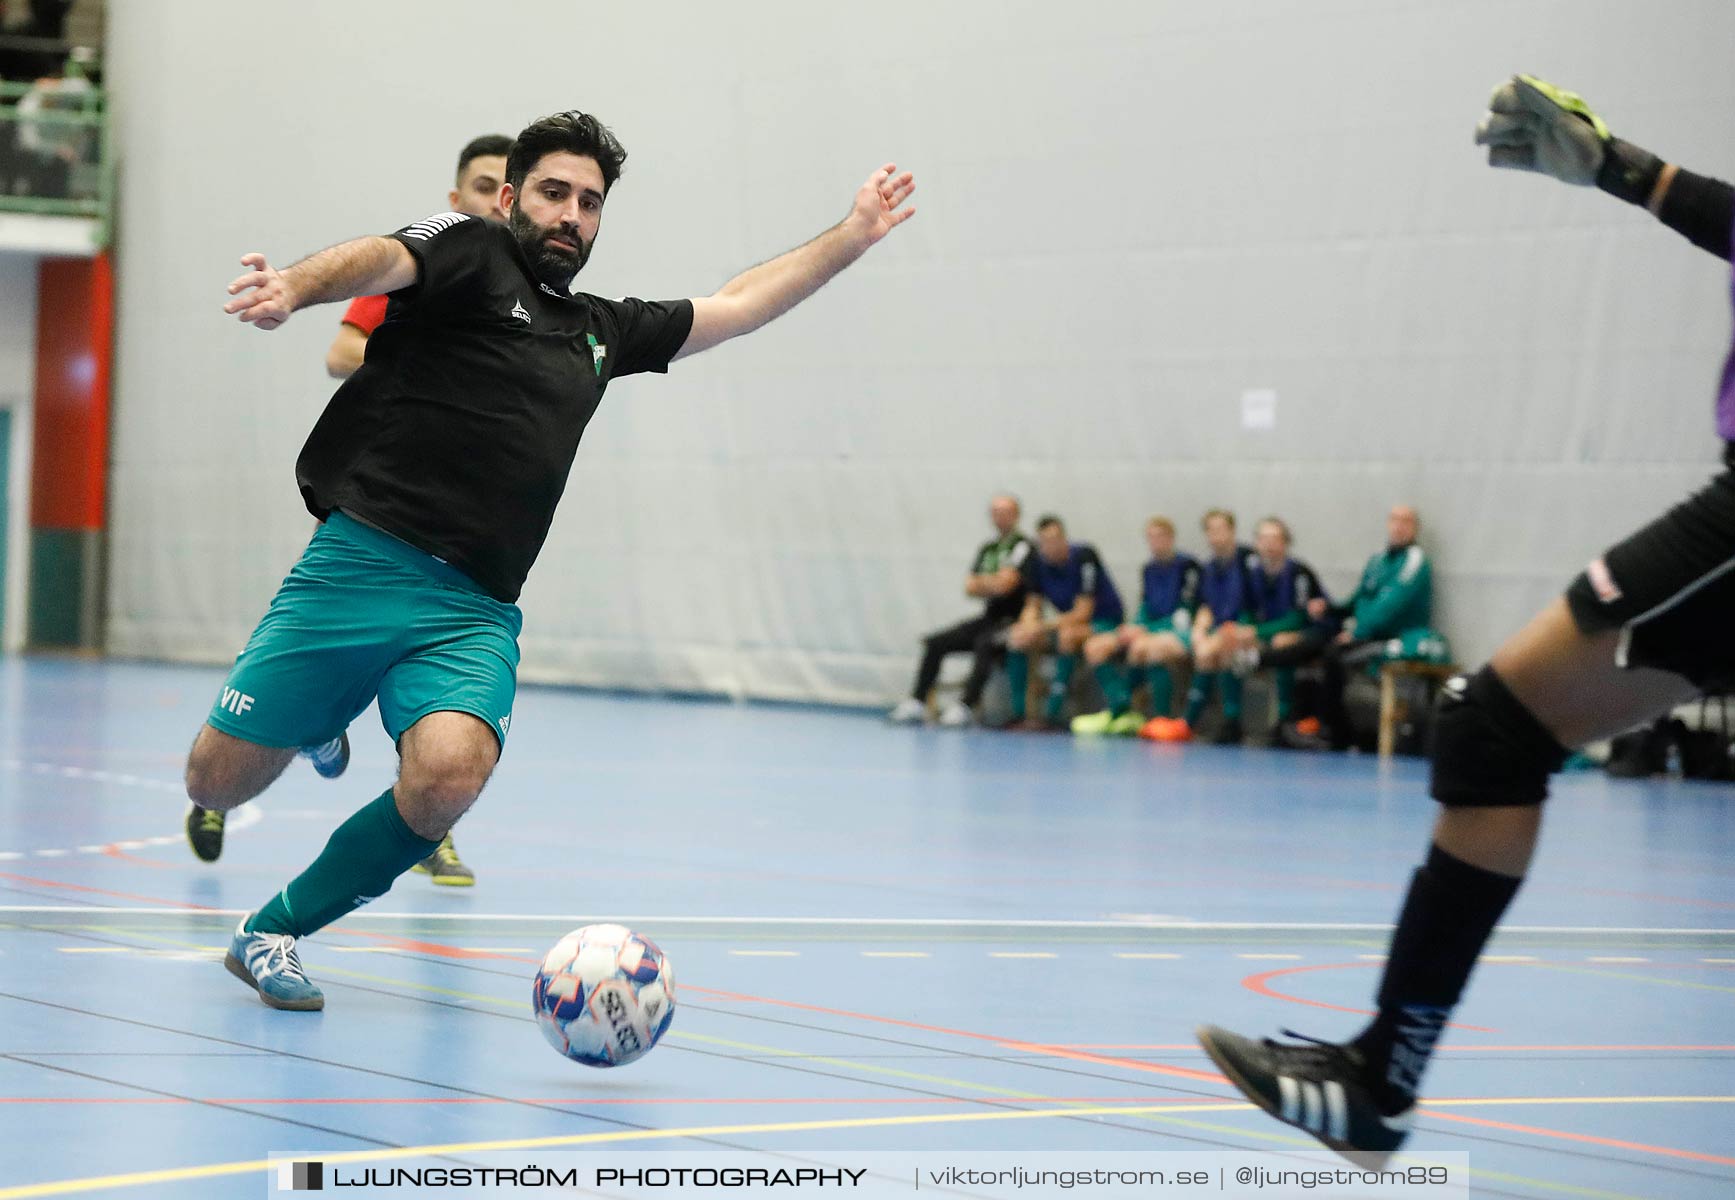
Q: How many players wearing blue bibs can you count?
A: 4